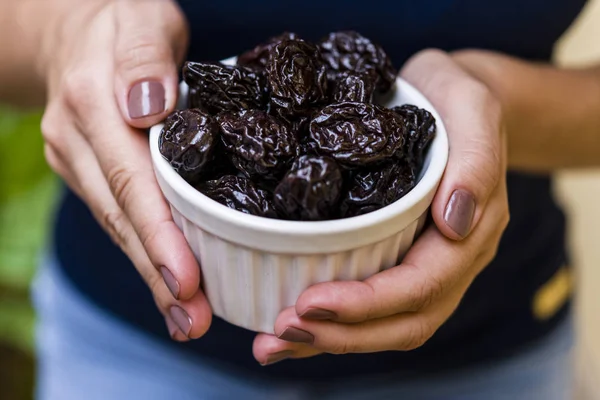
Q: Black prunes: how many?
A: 12